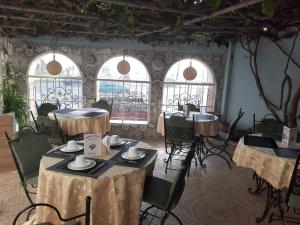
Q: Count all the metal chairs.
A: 11